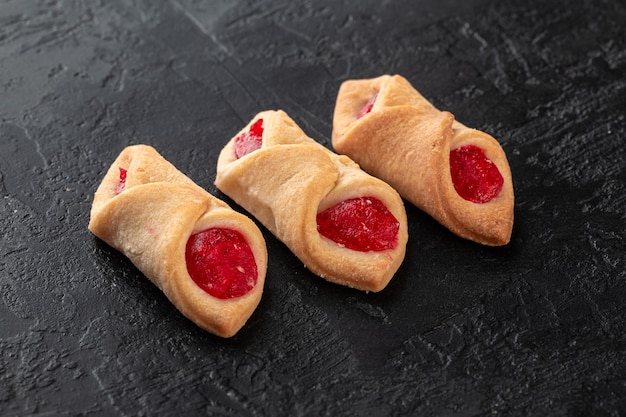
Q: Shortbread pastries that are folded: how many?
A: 3